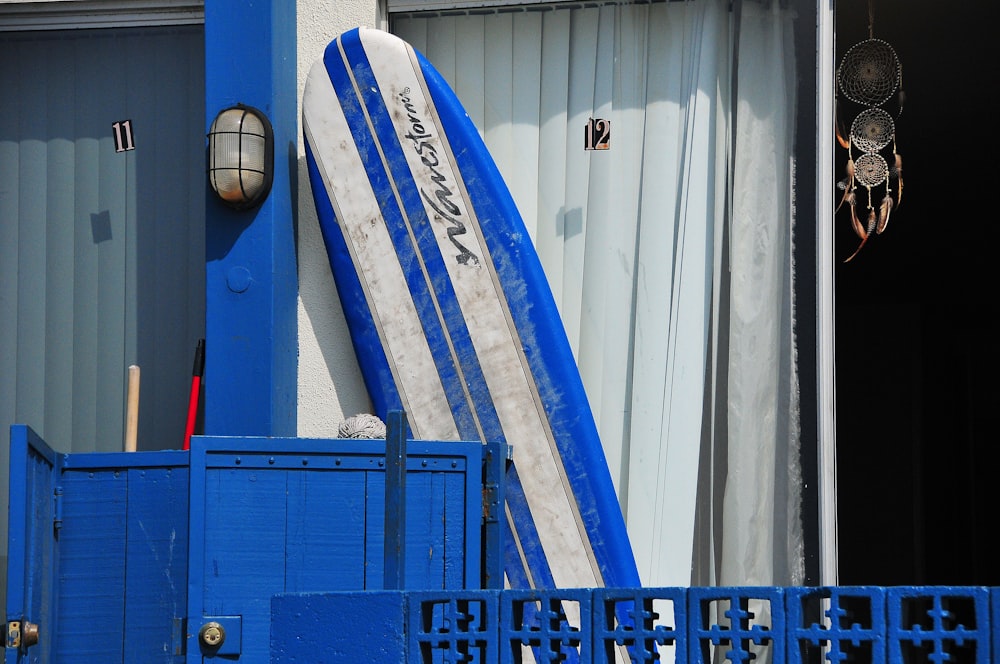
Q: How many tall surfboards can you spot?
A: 1